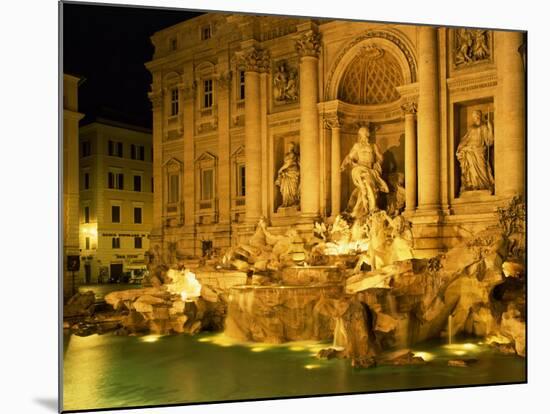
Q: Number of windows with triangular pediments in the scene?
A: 3